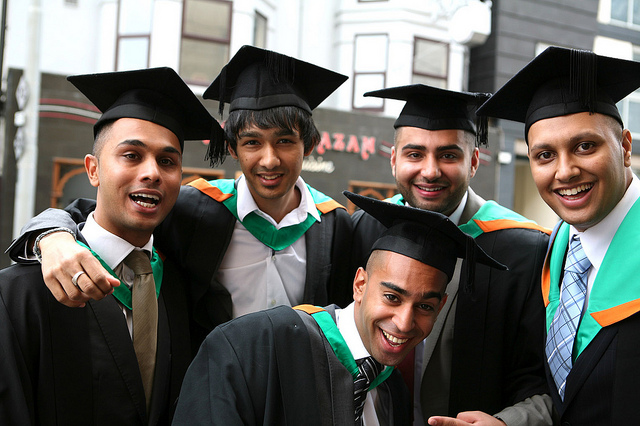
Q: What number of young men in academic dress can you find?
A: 5